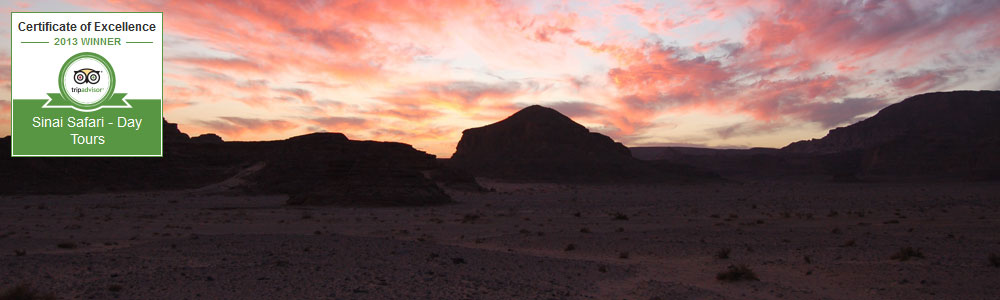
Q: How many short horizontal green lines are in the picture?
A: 2